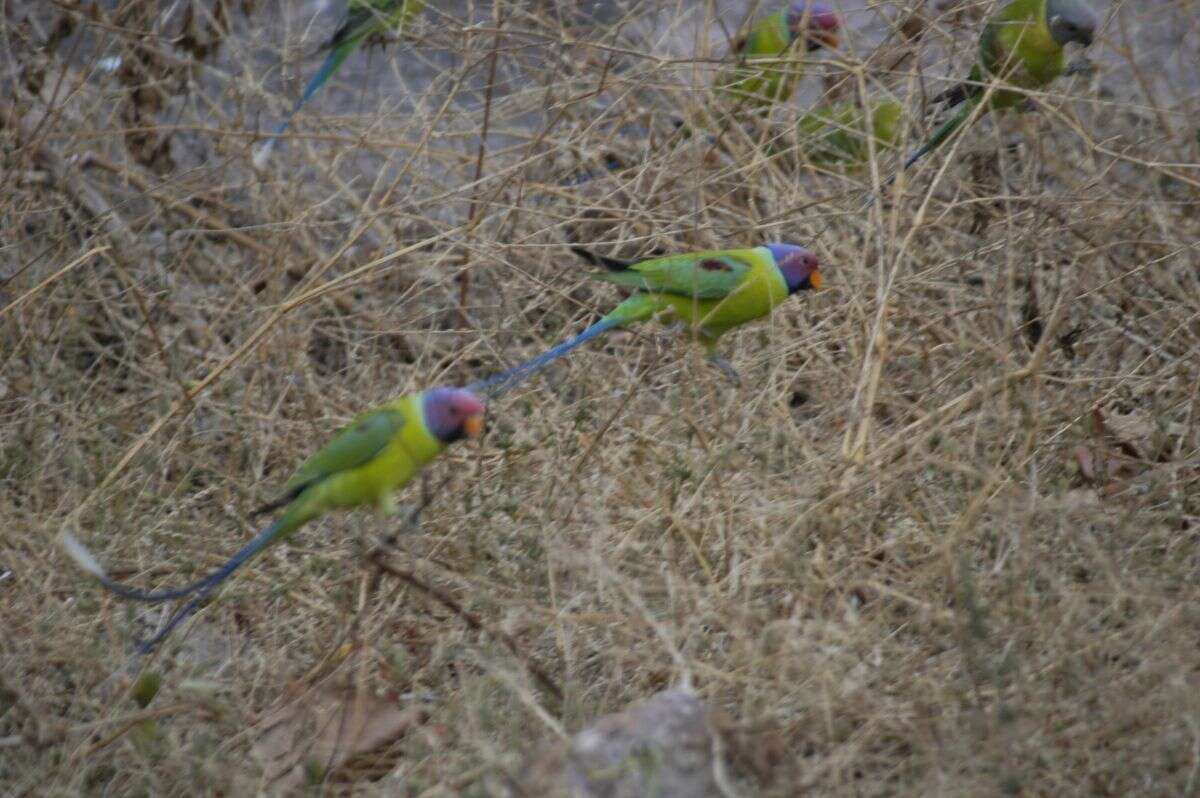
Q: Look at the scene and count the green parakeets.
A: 6